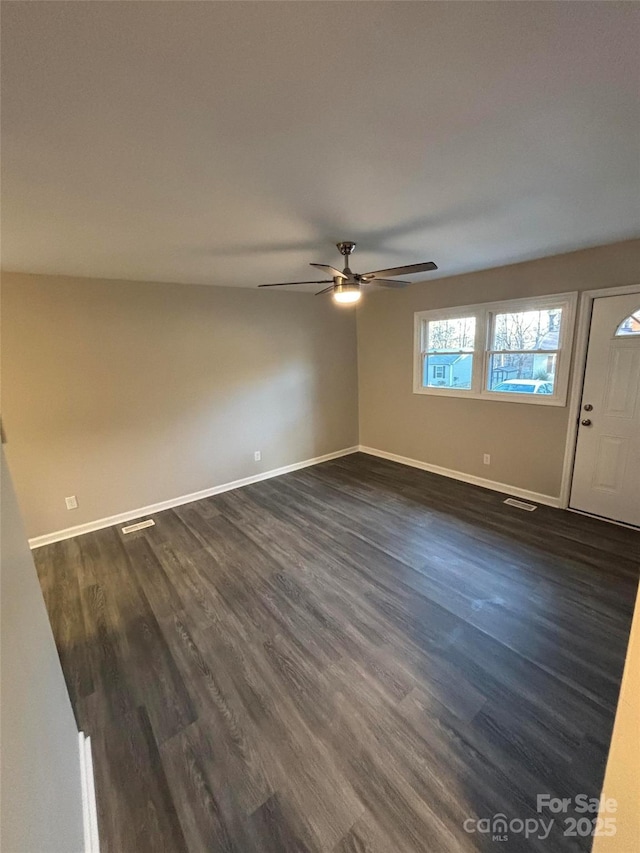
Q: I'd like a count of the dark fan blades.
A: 5